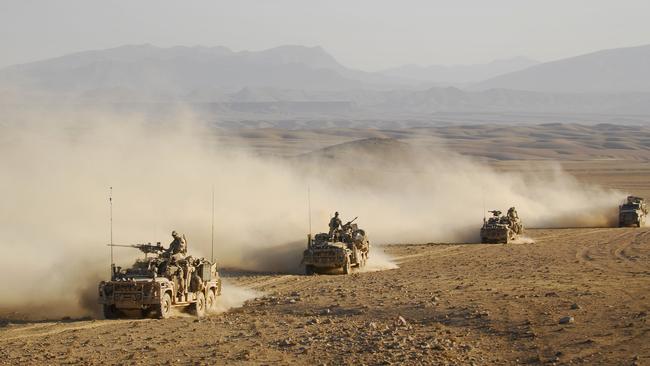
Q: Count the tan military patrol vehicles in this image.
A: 4